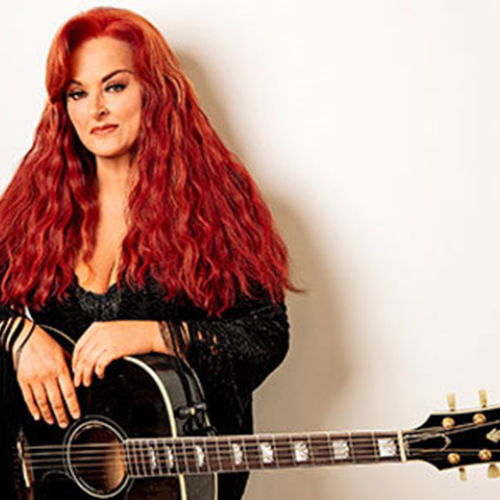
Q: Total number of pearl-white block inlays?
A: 8